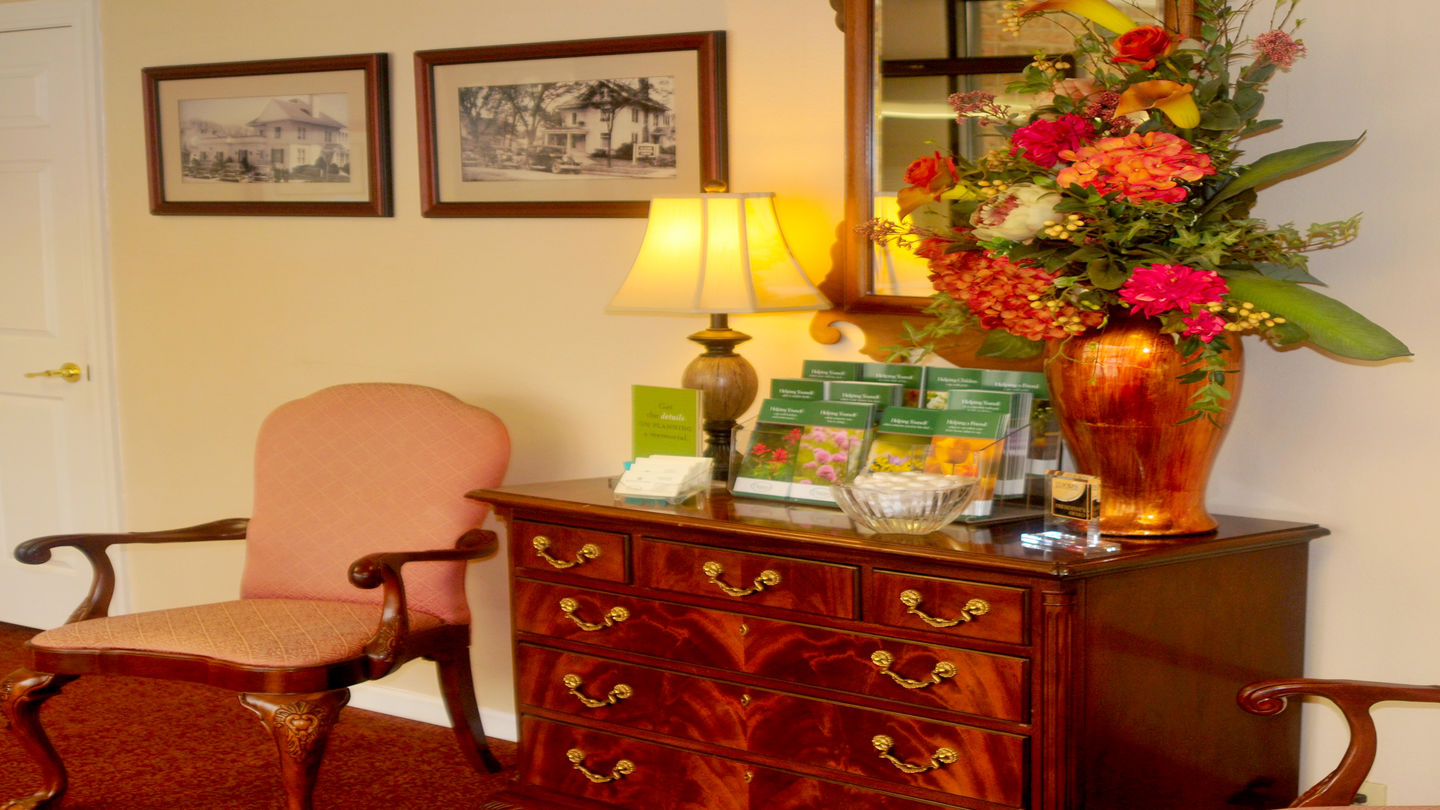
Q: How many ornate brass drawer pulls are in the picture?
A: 8